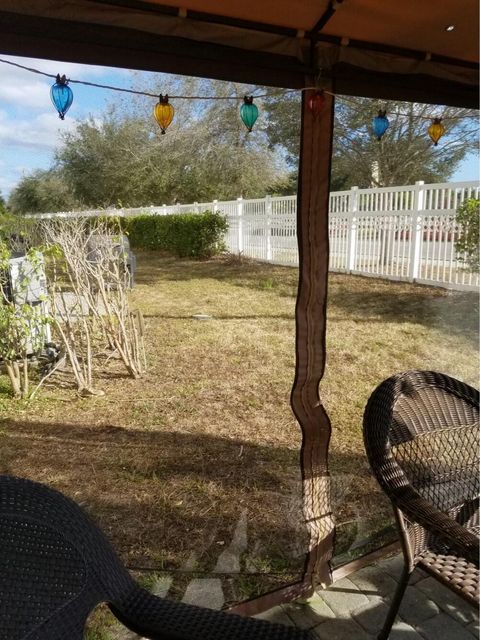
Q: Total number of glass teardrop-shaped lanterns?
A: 6